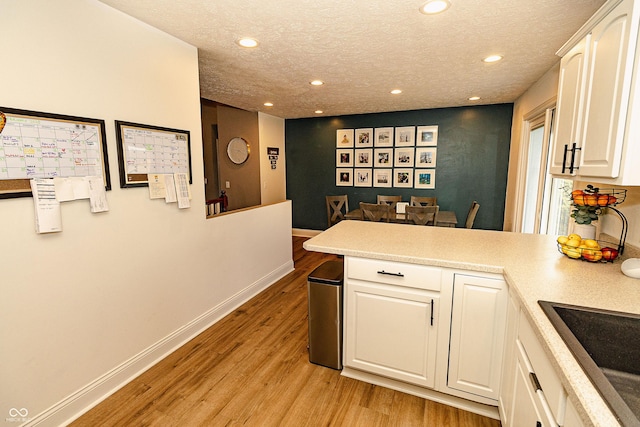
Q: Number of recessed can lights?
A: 8